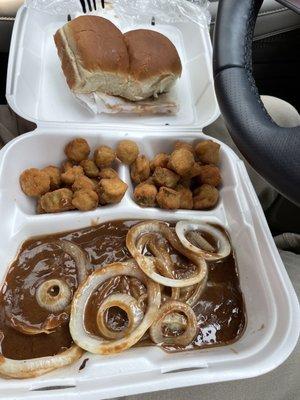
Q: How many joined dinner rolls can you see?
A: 2